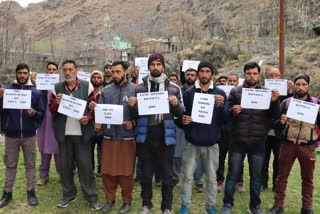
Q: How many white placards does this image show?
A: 14